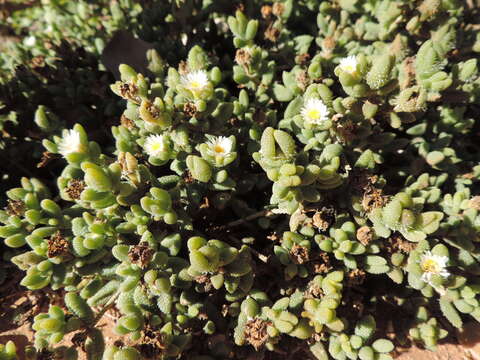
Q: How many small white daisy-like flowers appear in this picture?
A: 7